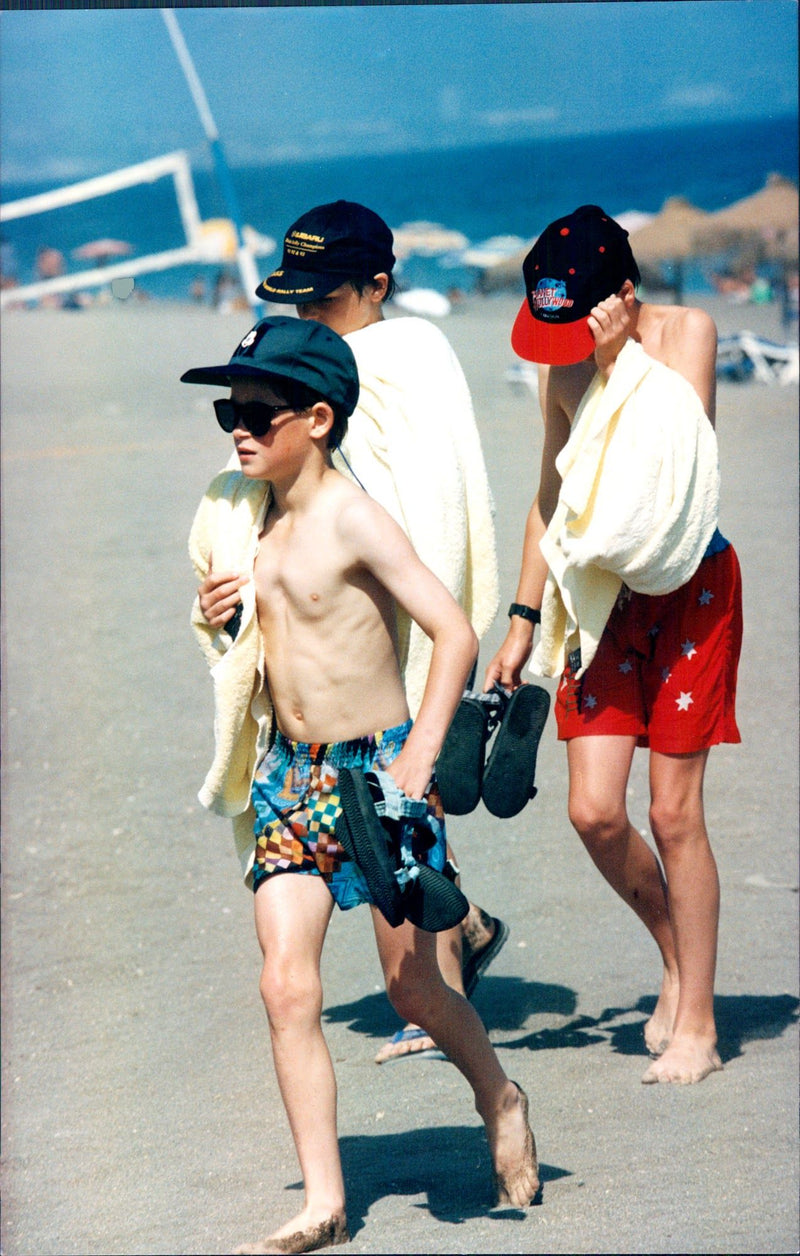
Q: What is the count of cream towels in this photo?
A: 3